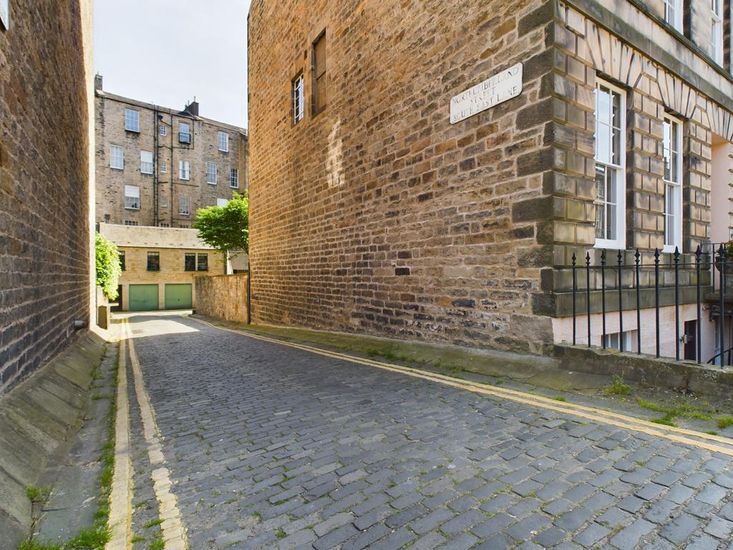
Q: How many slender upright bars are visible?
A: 9